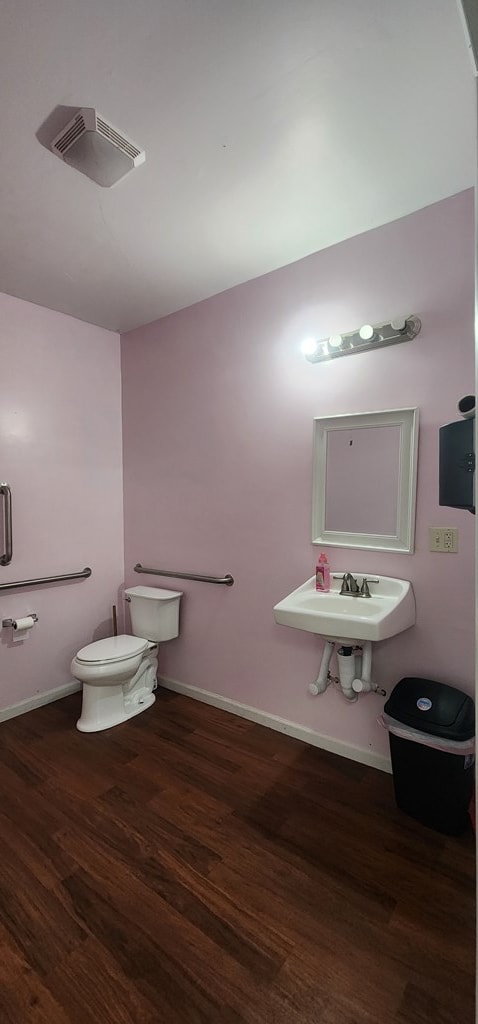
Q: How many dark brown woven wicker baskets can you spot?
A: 0